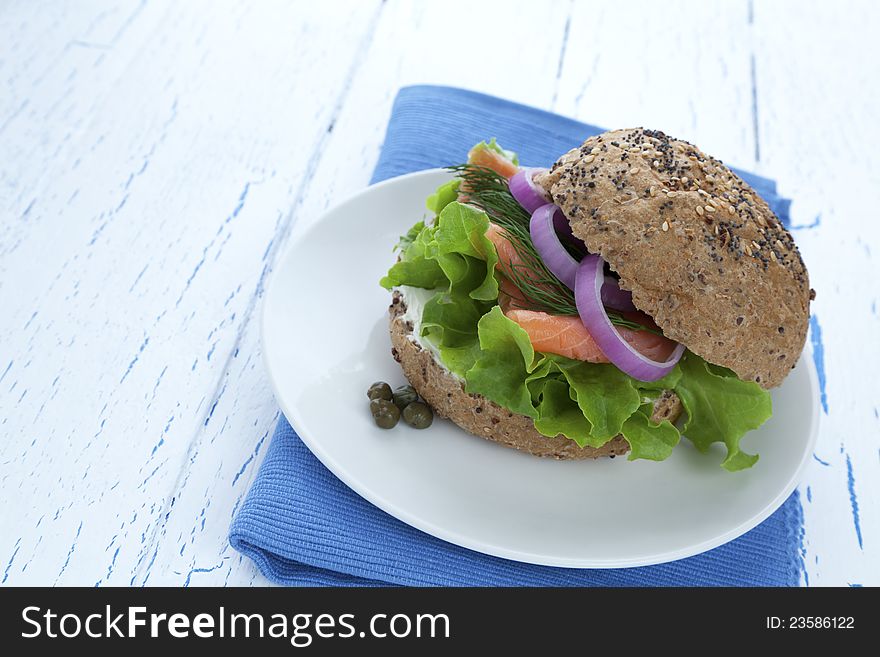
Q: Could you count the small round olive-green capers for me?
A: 4